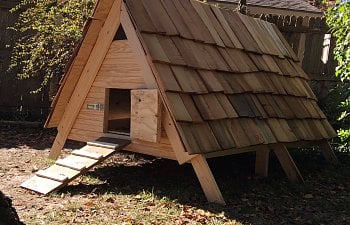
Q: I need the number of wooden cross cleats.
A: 4